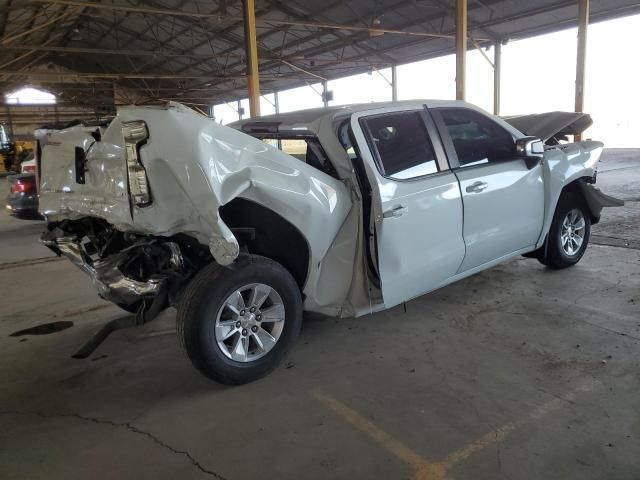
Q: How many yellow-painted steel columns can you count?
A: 3